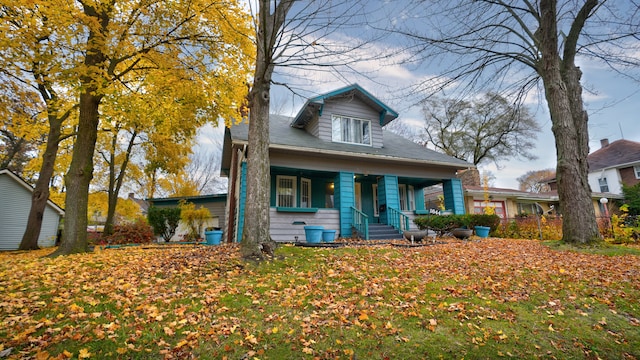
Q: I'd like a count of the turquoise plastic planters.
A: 4